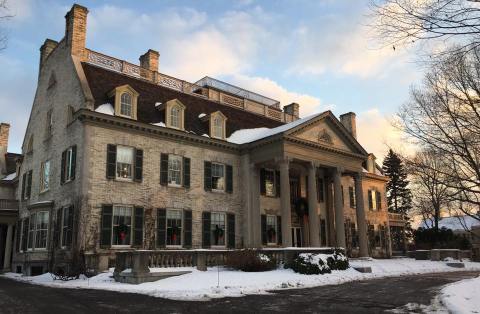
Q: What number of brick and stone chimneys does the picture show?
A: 6